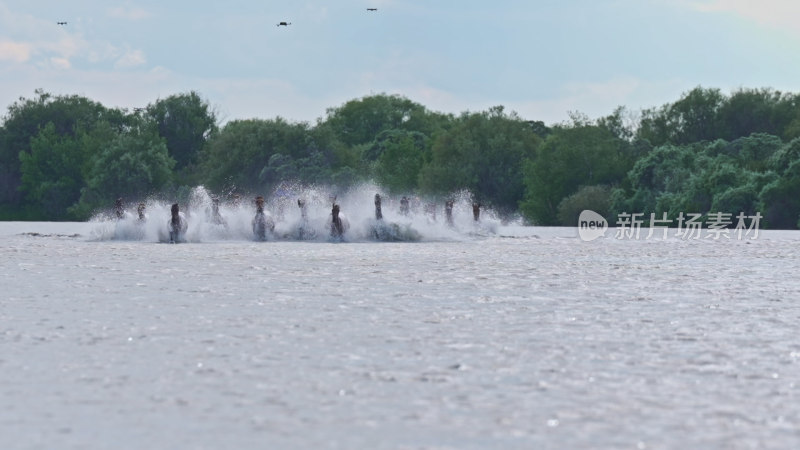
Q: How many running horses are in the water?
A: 11